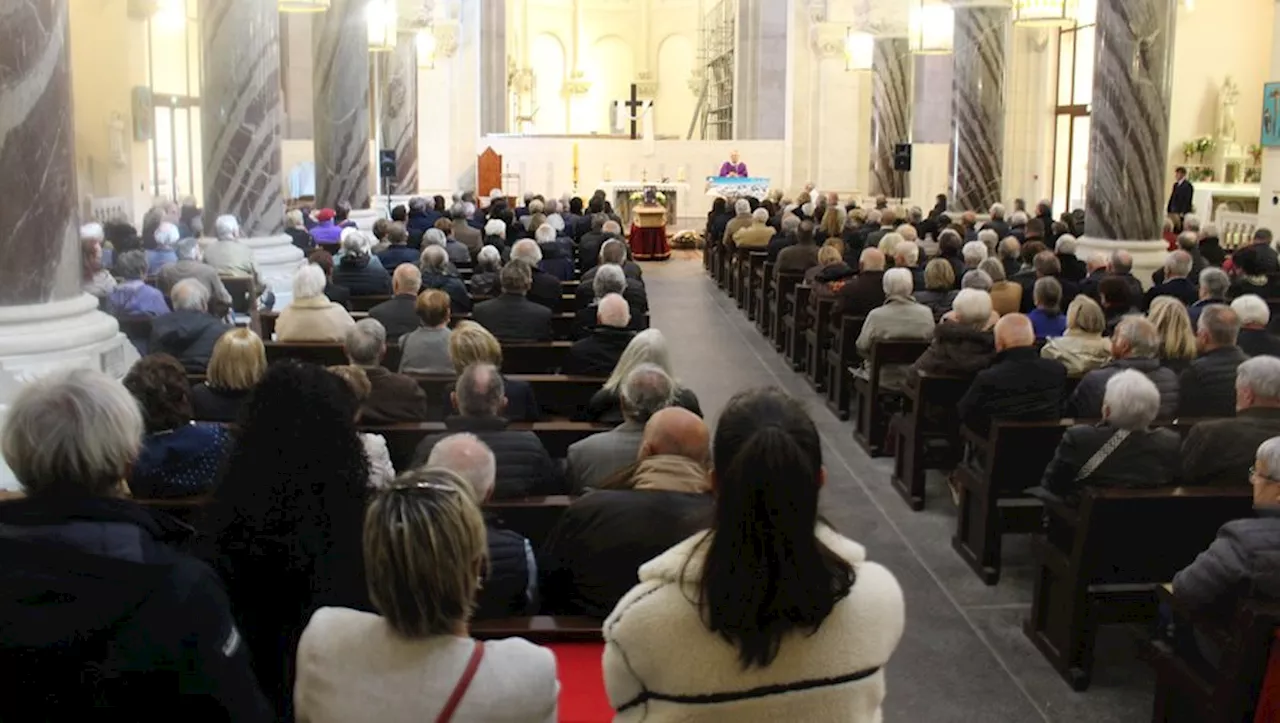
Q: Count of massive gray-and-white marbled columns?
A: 7